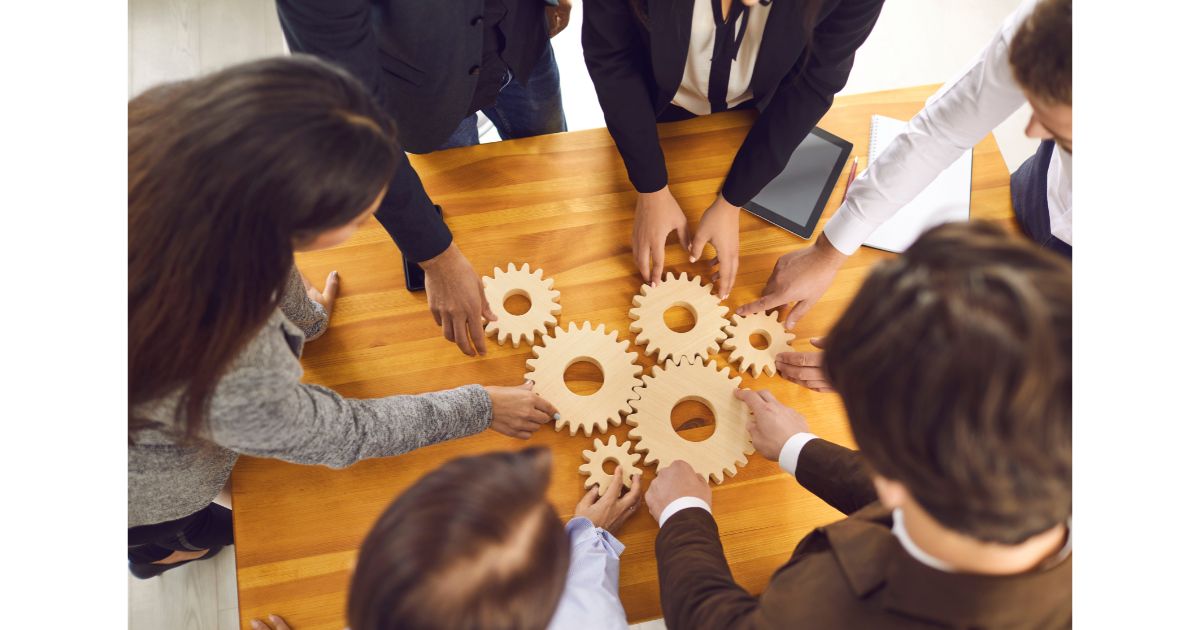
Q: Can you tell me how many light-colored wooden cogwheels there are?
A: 6